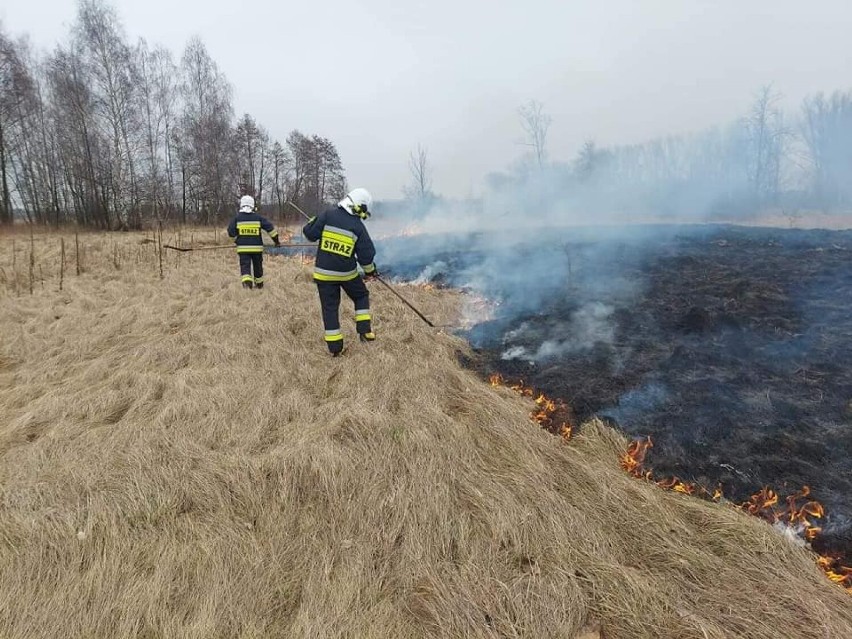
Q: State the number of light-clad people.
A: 0